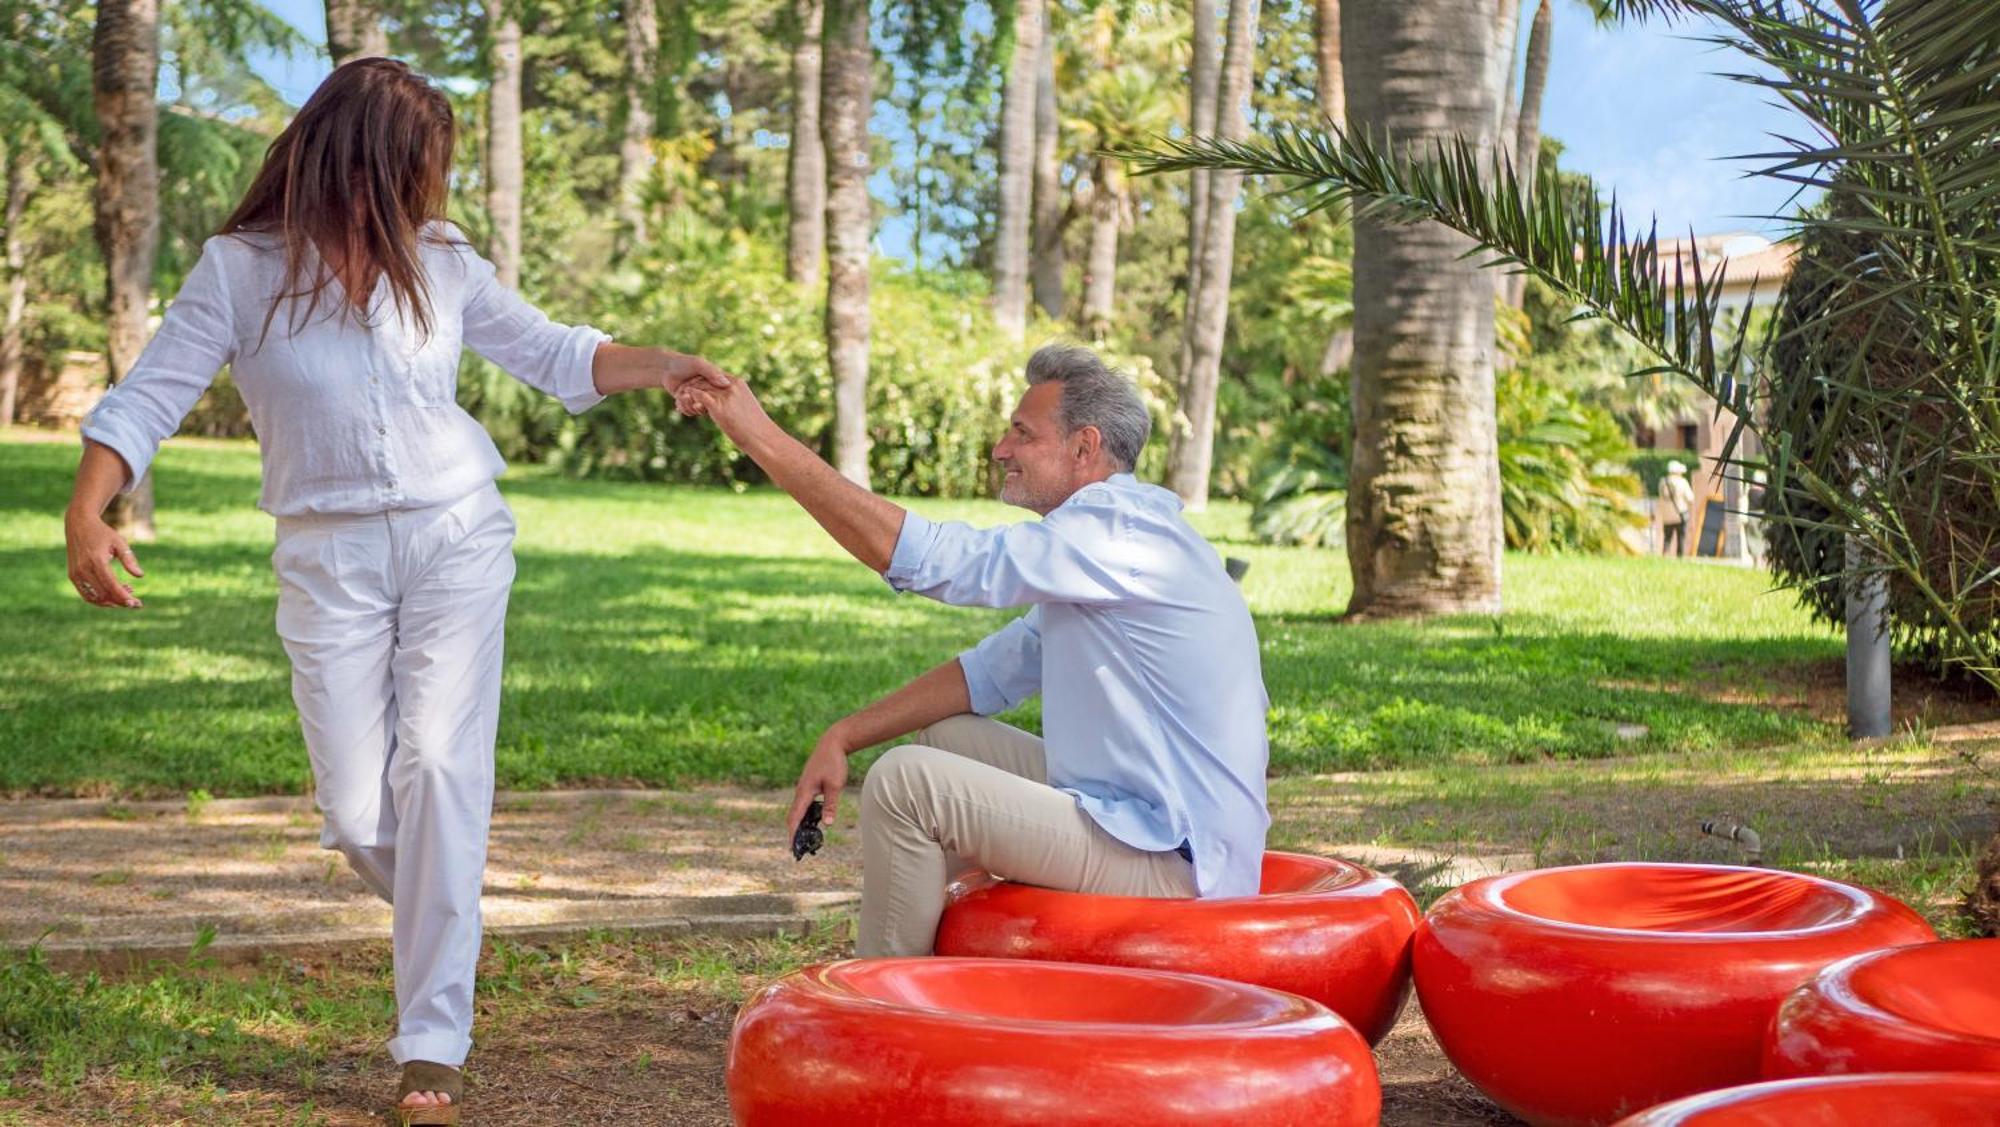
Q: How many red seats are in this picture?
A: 5